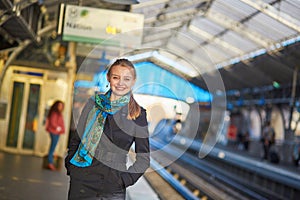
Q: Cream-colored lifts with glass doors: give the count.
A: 1